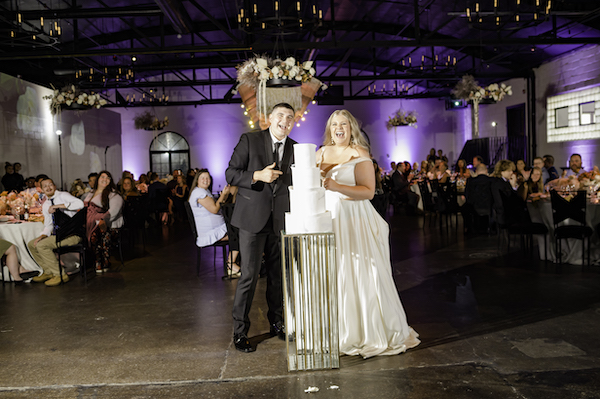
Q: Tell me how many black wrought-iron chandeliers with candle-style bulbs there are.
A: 7